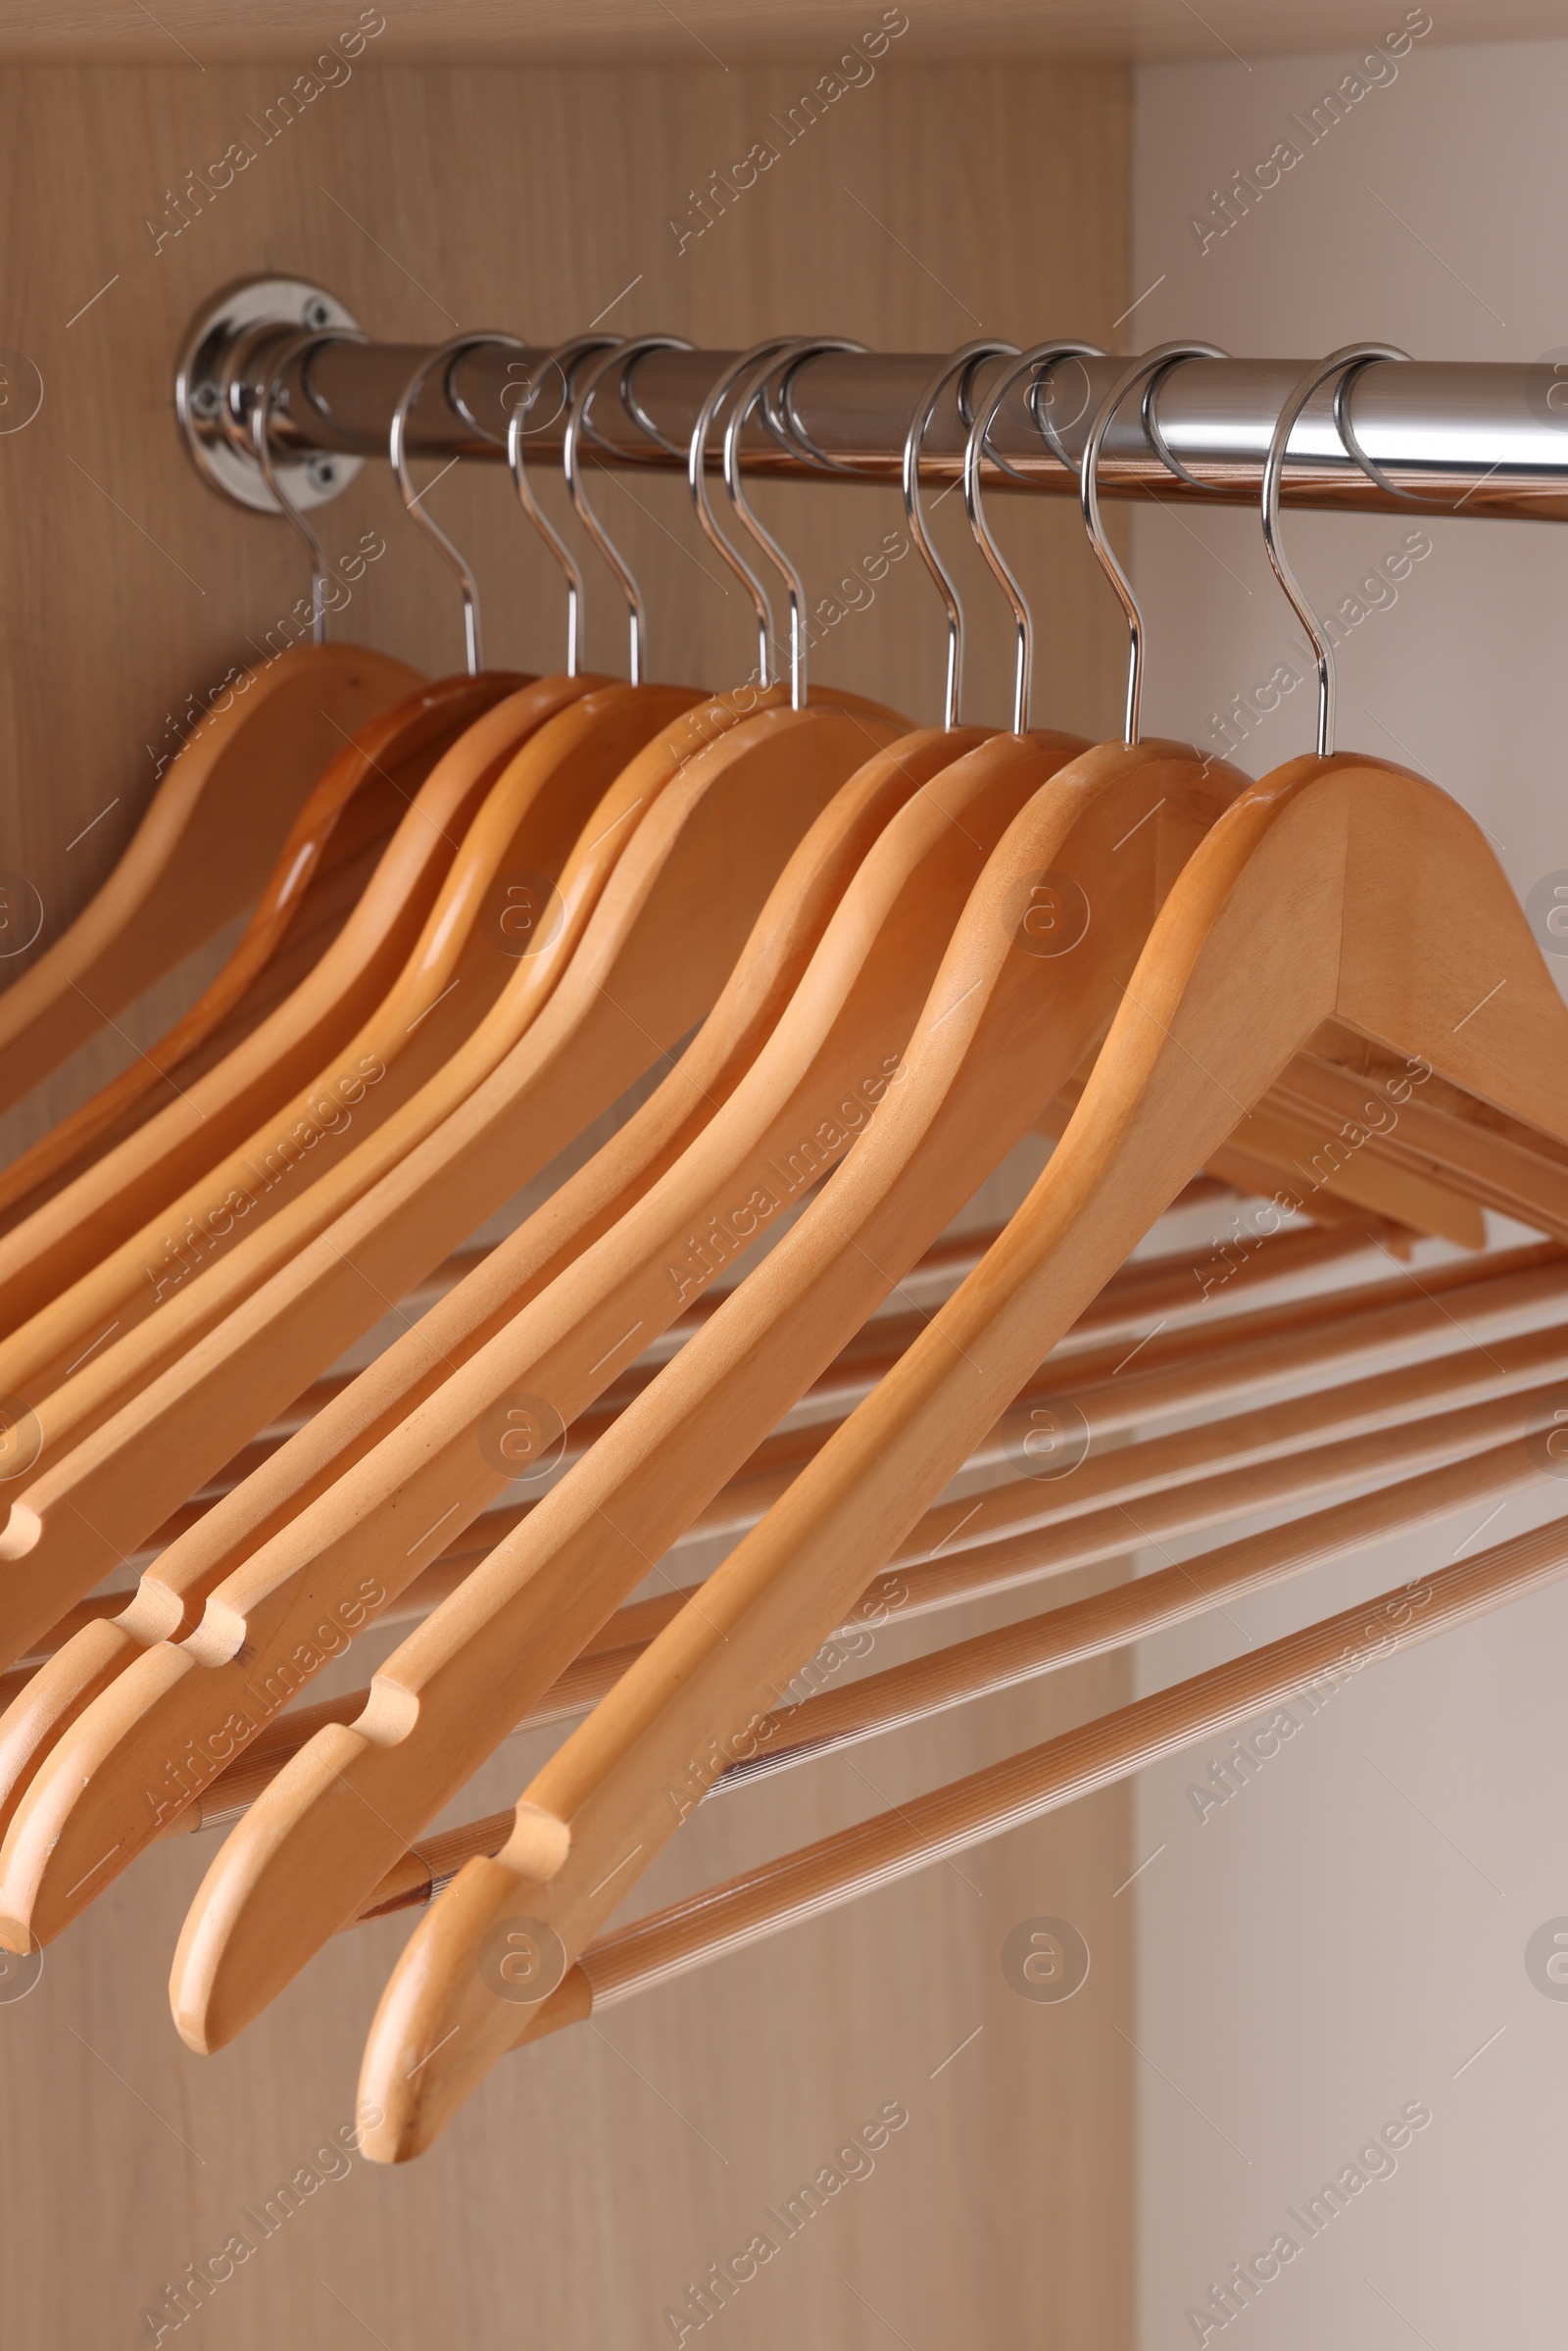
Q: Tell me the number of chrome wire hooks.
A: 10